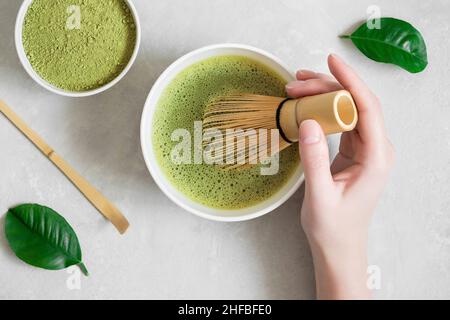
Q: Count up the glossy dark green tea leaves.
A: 2